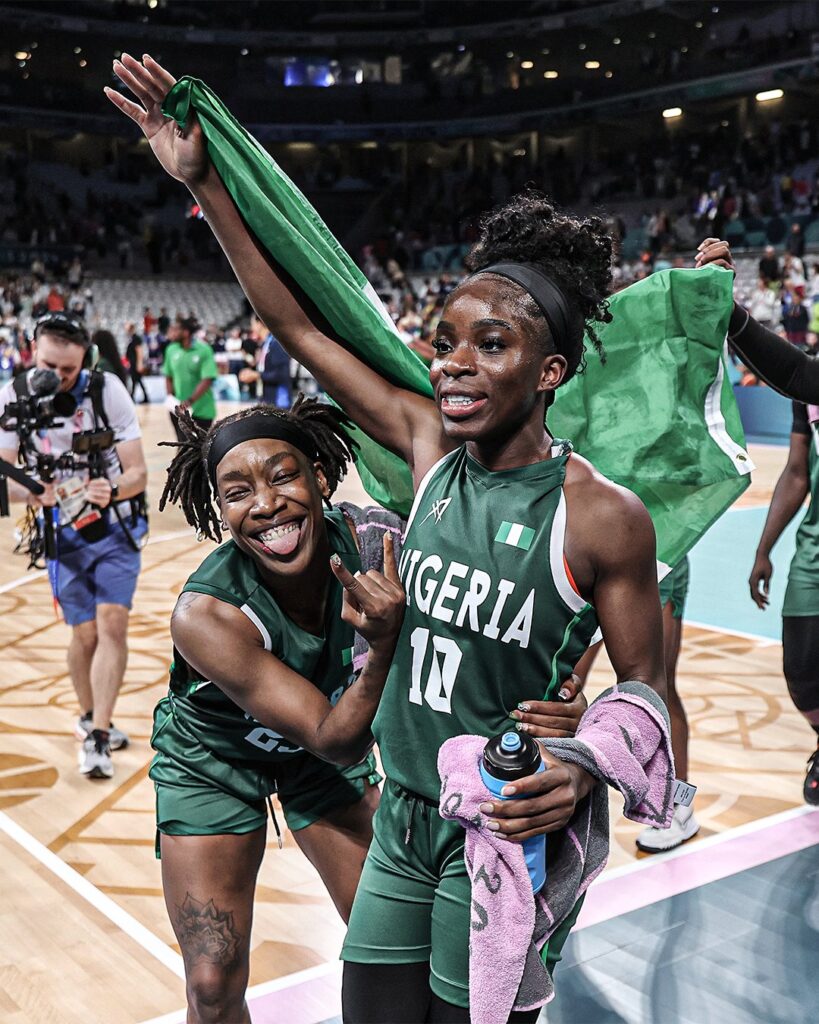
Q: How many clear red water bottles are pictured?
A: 0